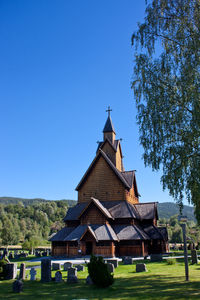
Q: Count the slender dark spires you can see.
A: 1